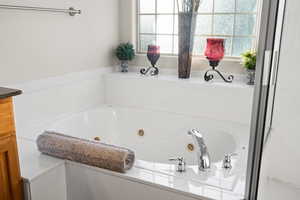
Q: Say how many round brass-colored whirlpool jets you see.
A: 3